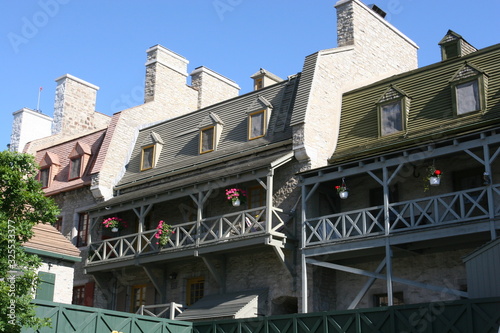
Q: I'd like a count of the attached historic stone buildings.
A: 3